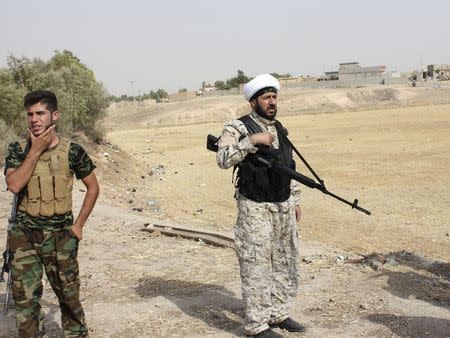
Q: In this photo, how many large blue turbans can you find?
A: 0